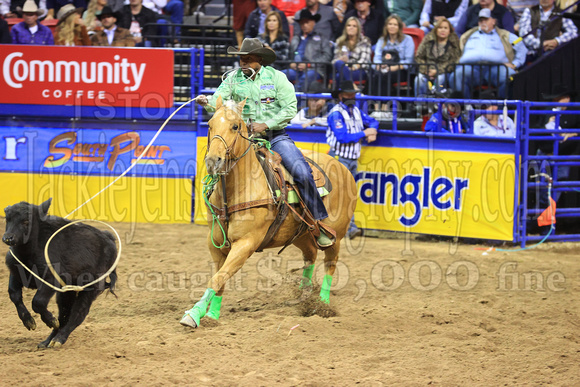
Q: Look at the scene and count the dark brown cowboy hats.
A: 1